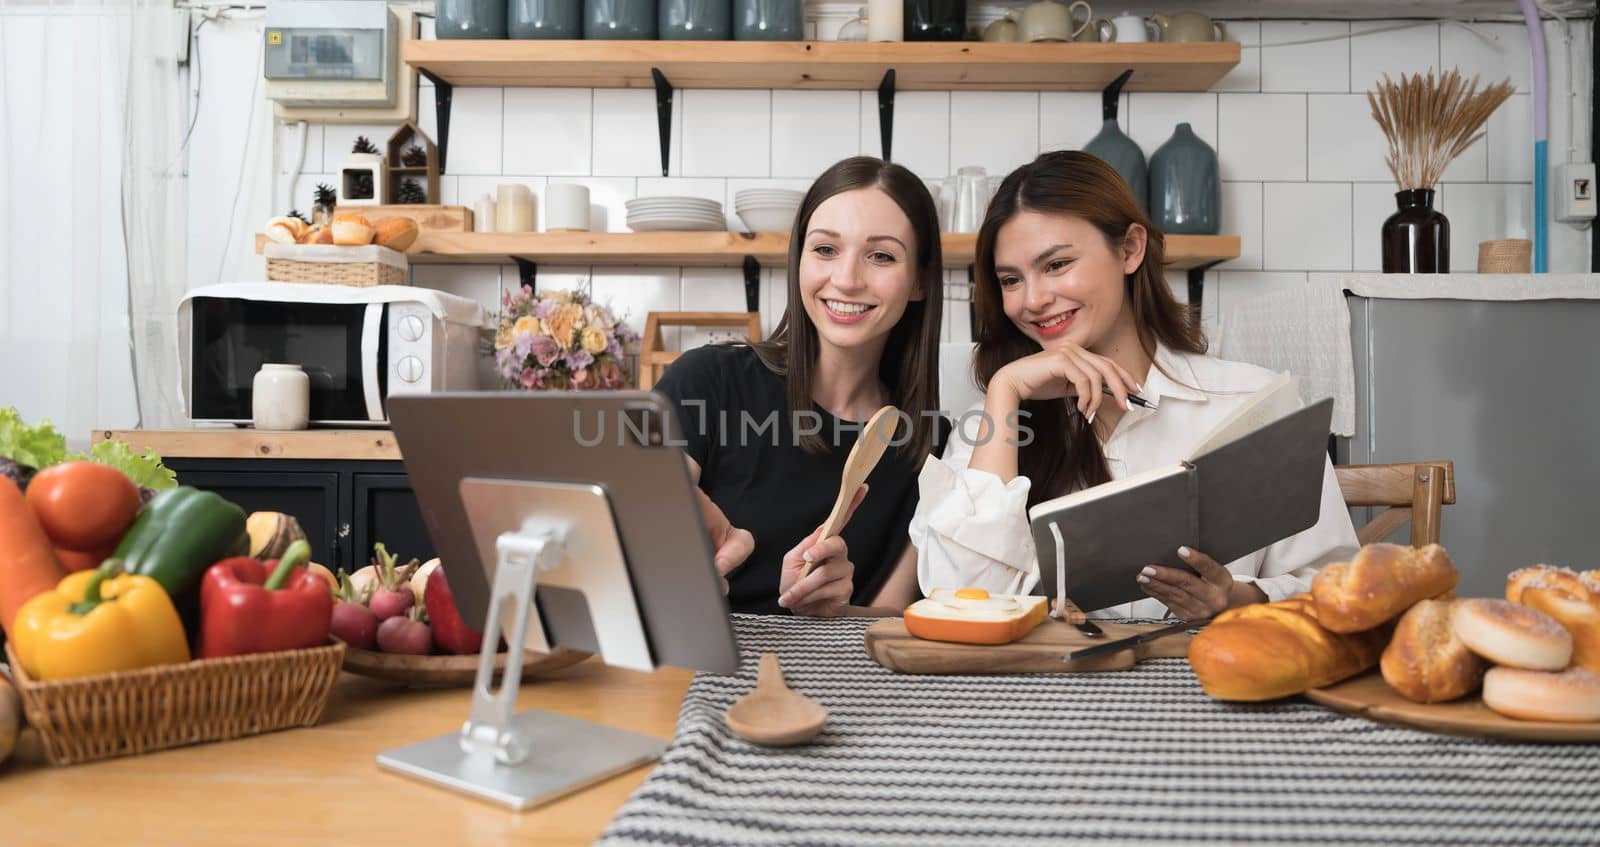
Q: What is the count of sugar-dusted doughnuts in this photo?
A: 2